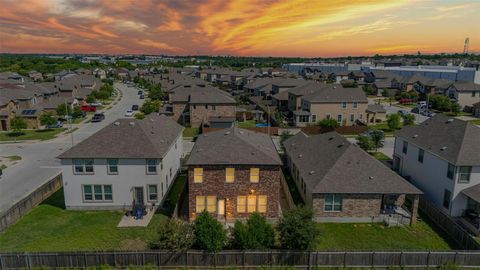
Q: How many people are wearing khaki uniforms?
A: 0